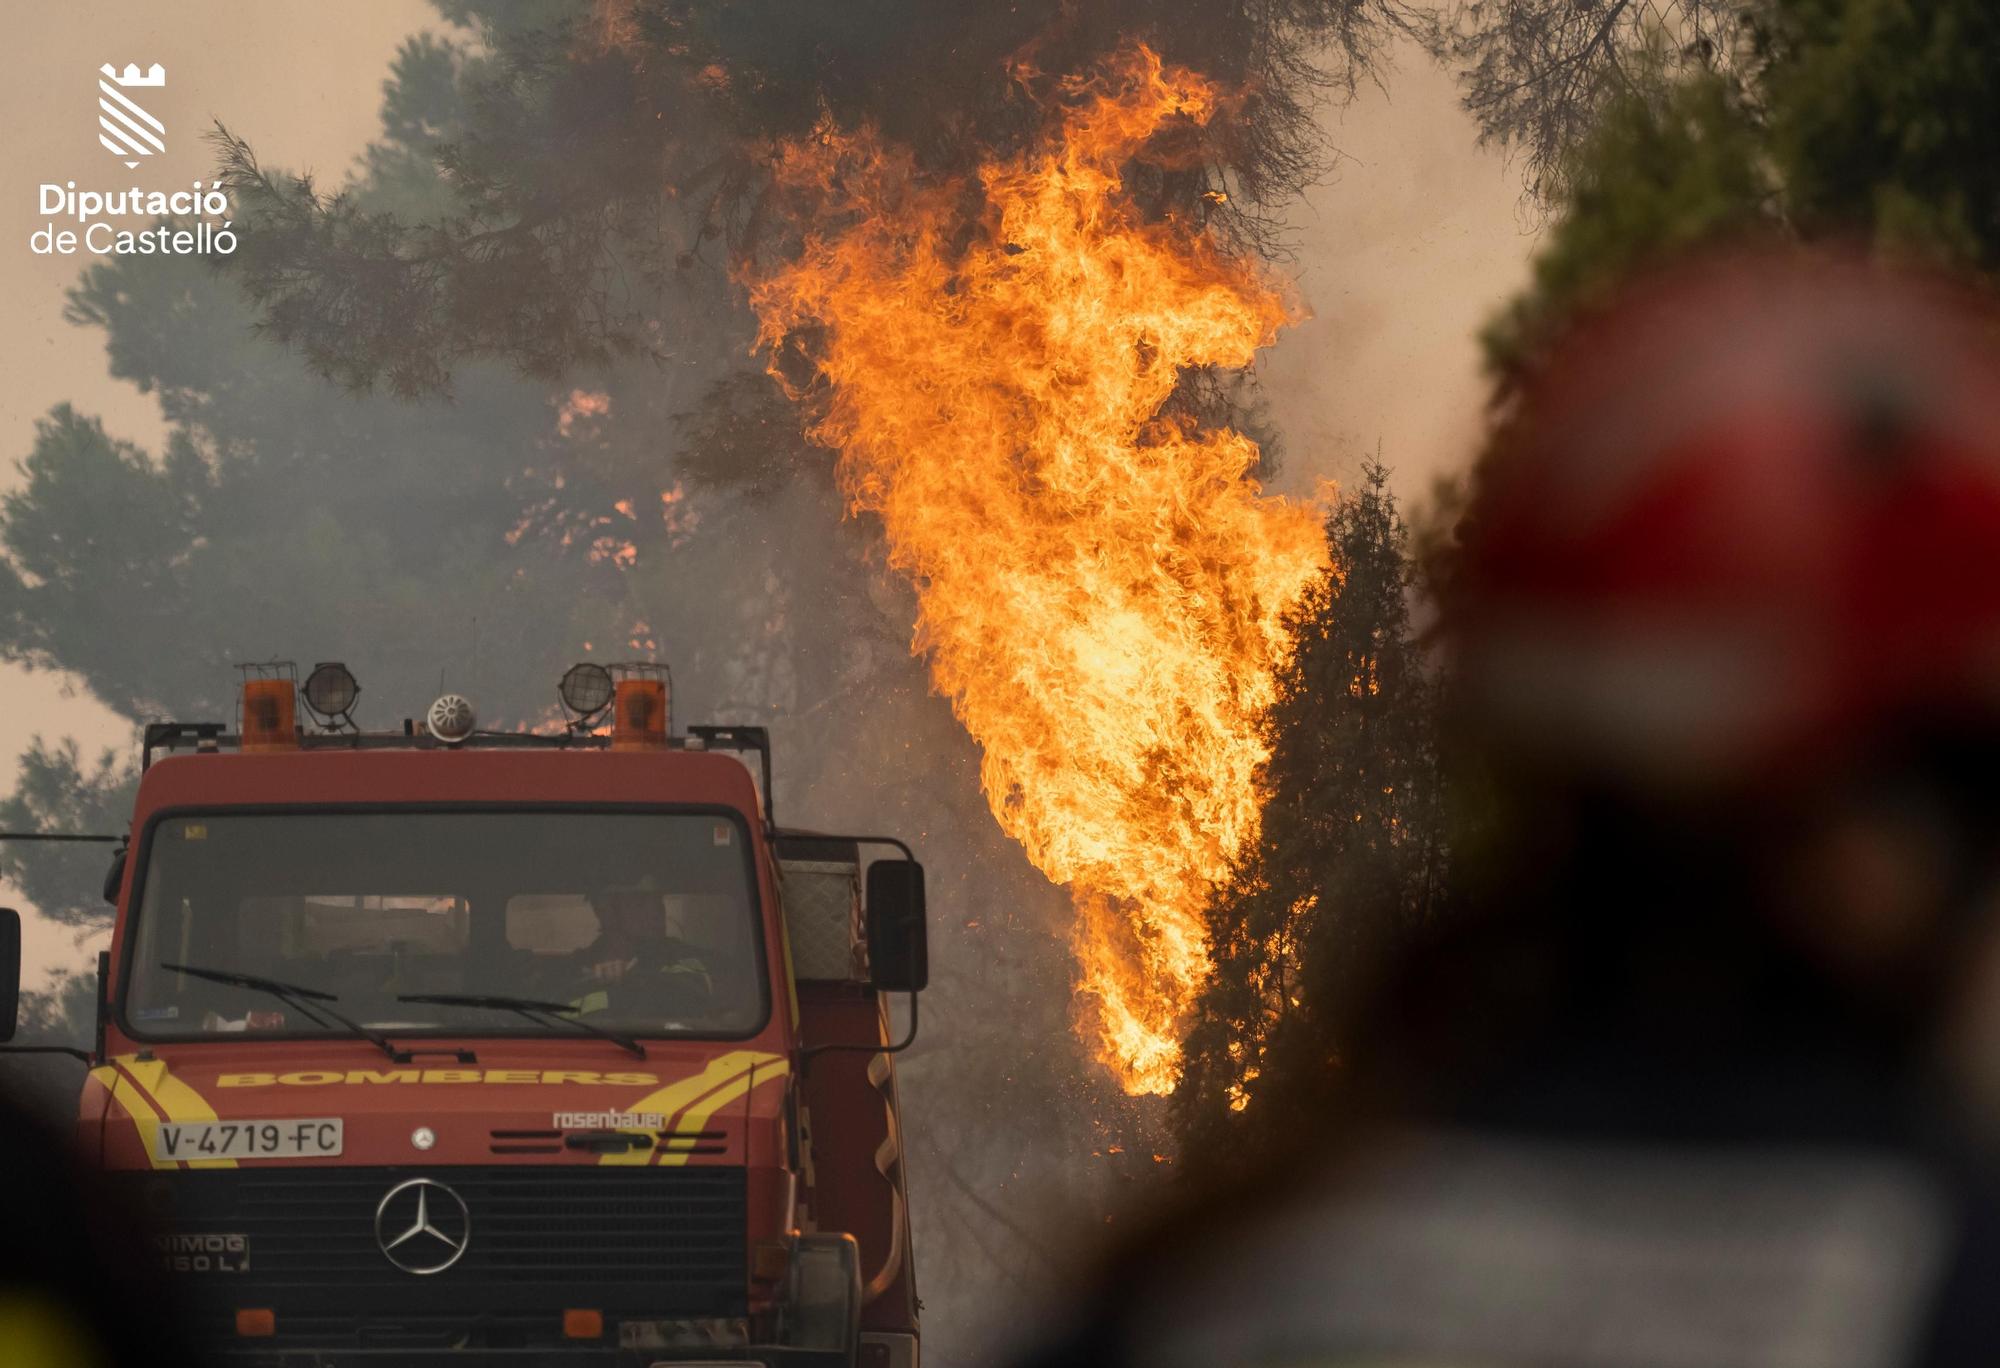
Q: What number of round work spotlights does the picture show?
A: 2